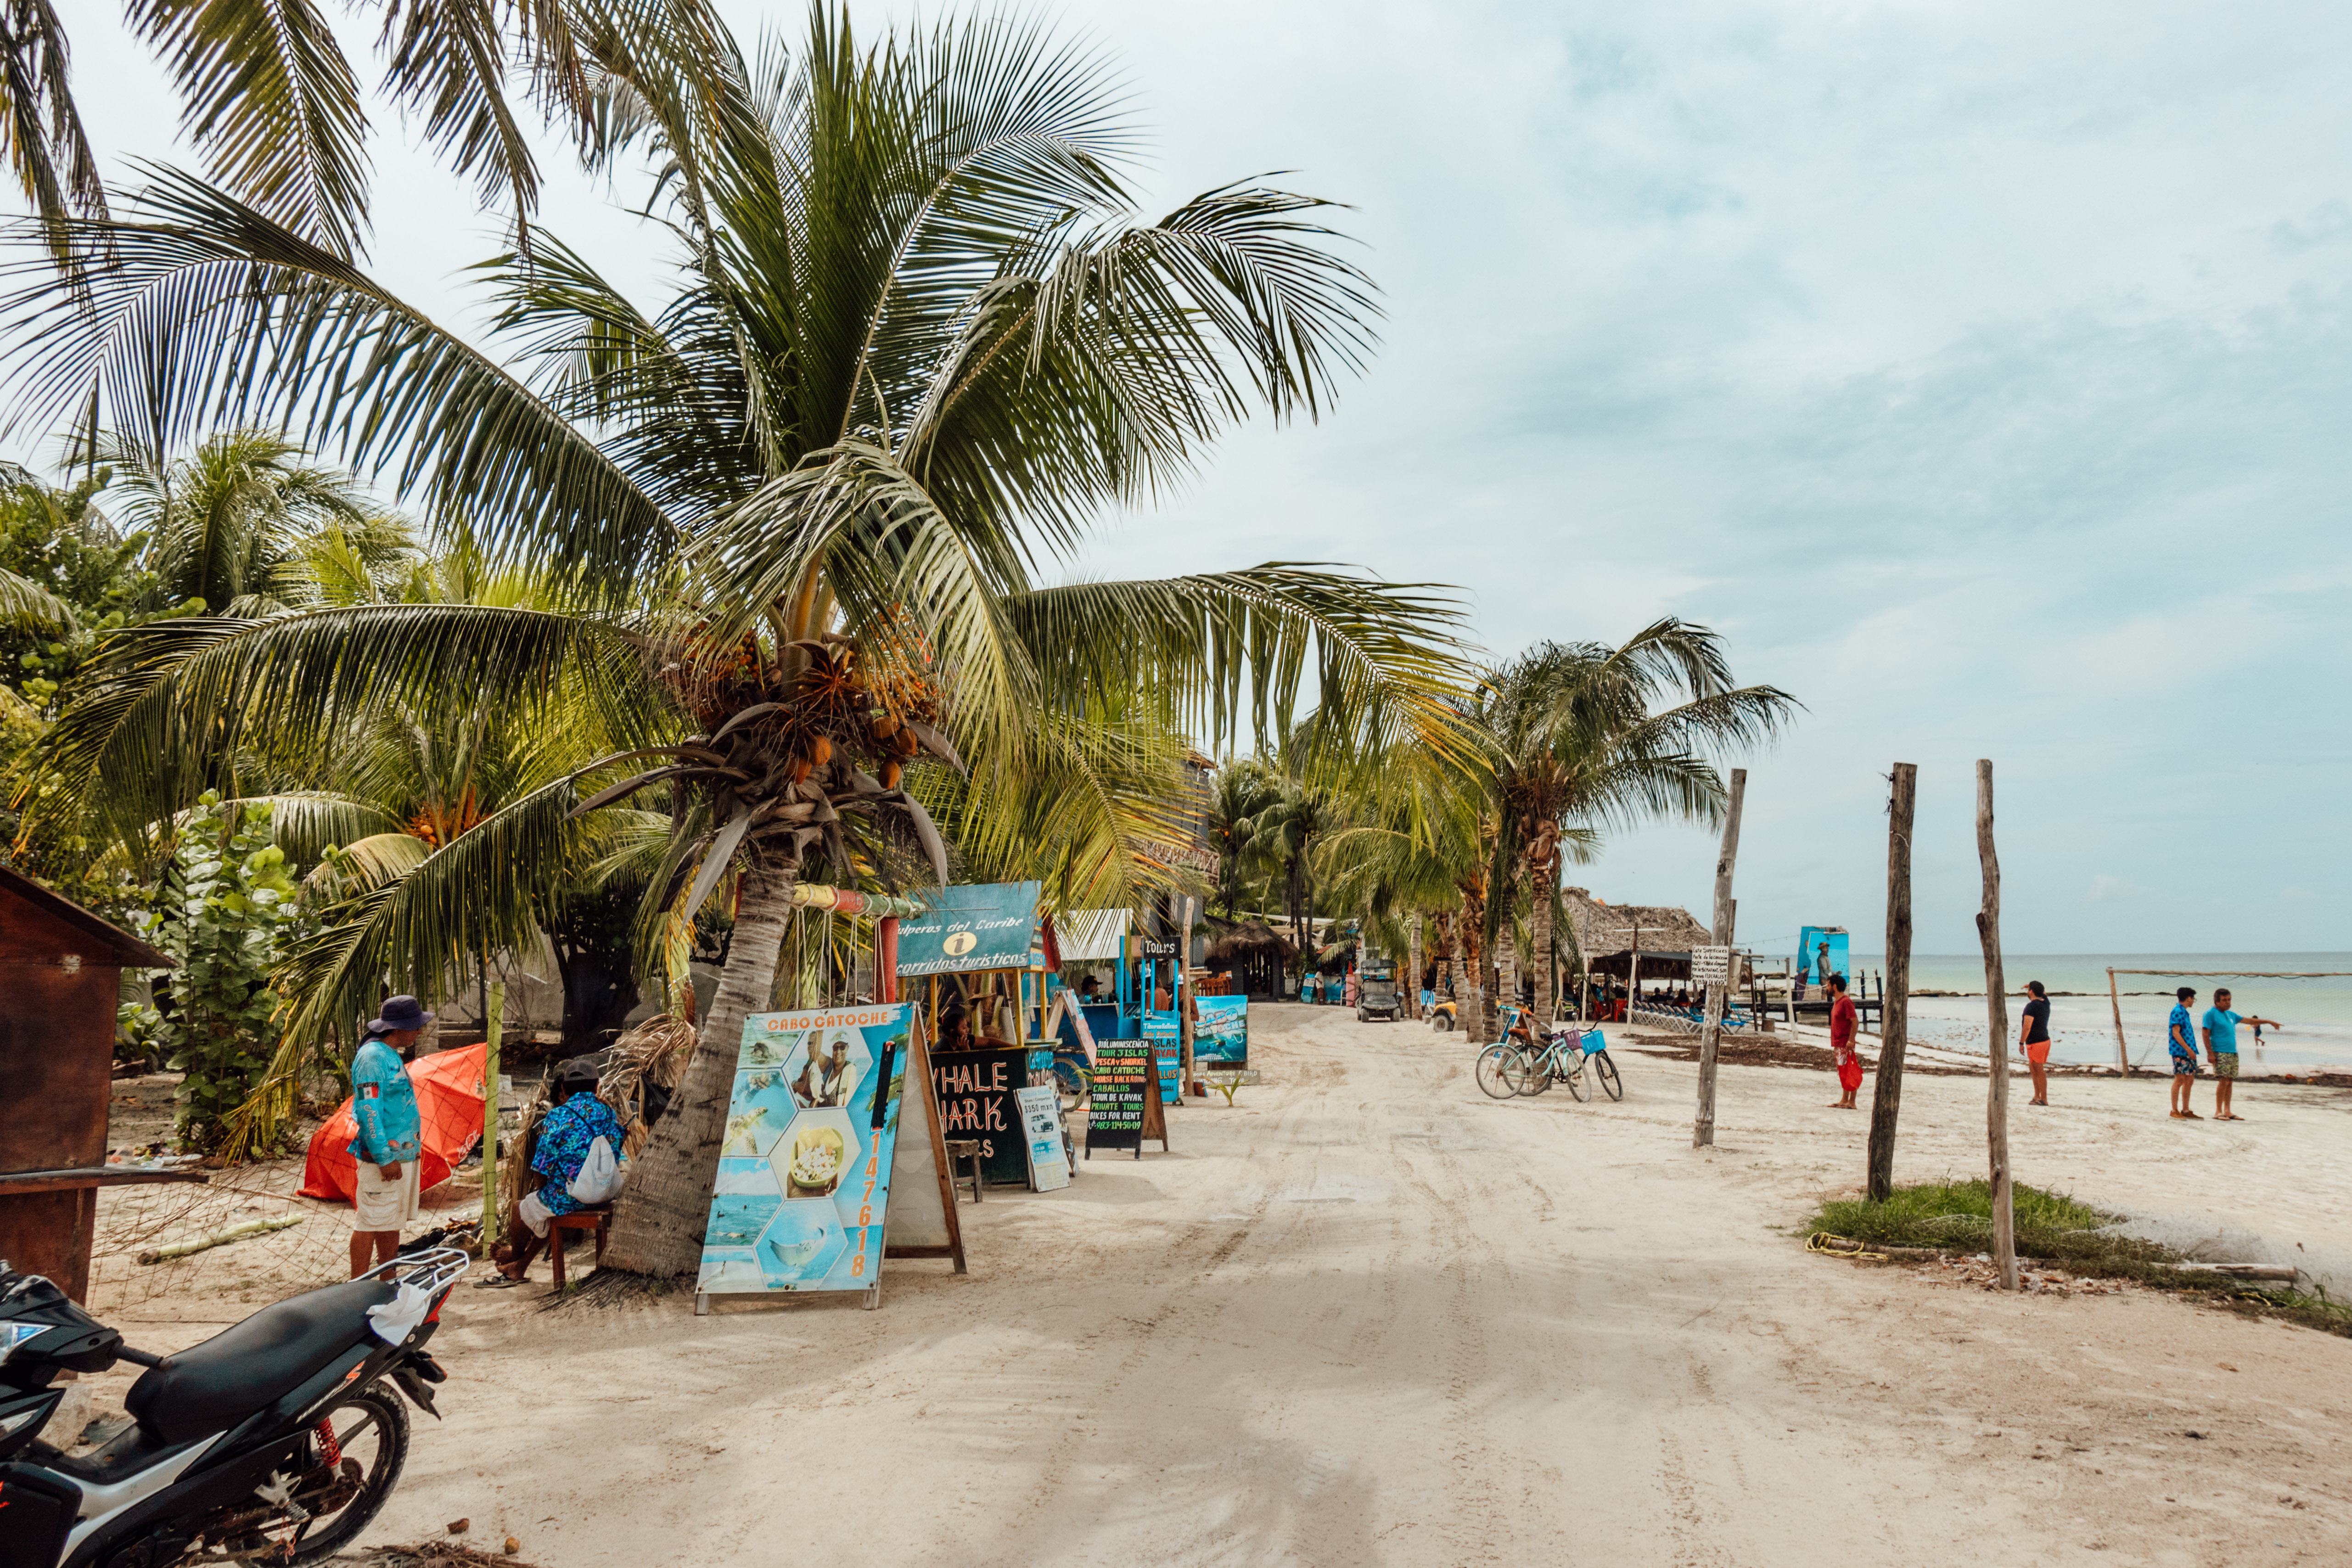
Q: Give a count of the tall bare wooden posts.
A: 3